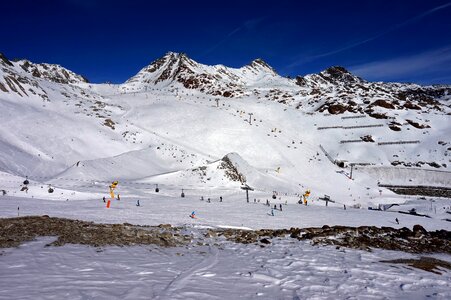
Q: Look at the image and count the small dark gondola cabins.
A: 6